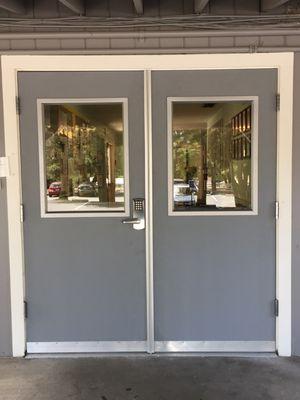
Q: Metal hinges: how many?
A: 6